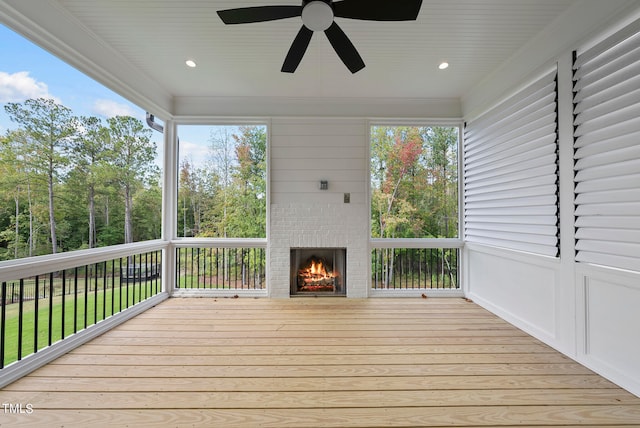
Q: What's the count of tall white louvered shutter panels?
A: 2